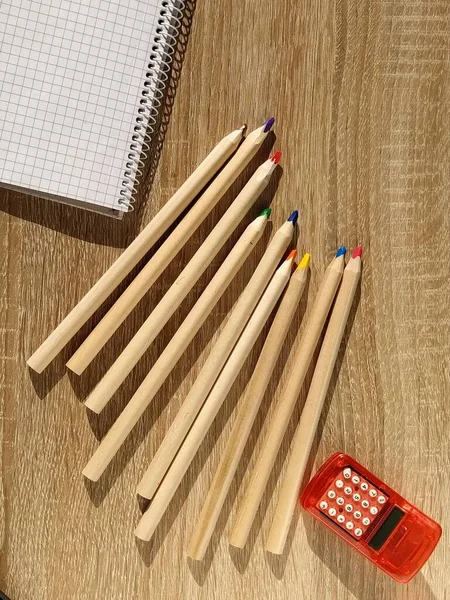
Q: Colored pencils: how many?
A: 9